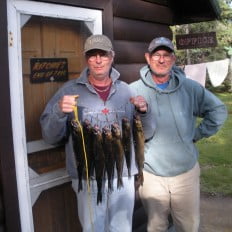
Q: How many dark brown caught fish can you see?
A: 7